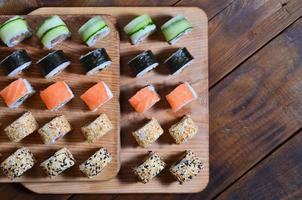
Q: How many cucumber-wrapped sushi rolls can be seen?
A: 5